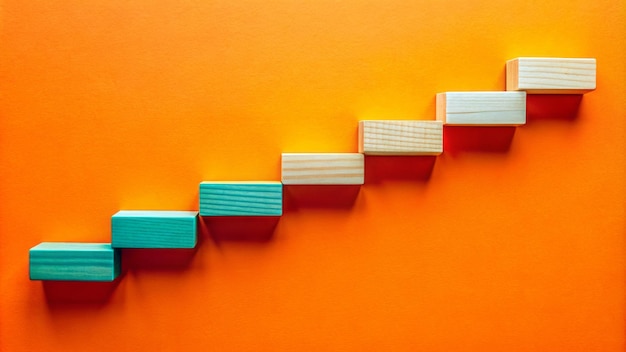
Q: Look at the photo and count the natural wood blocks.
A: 4